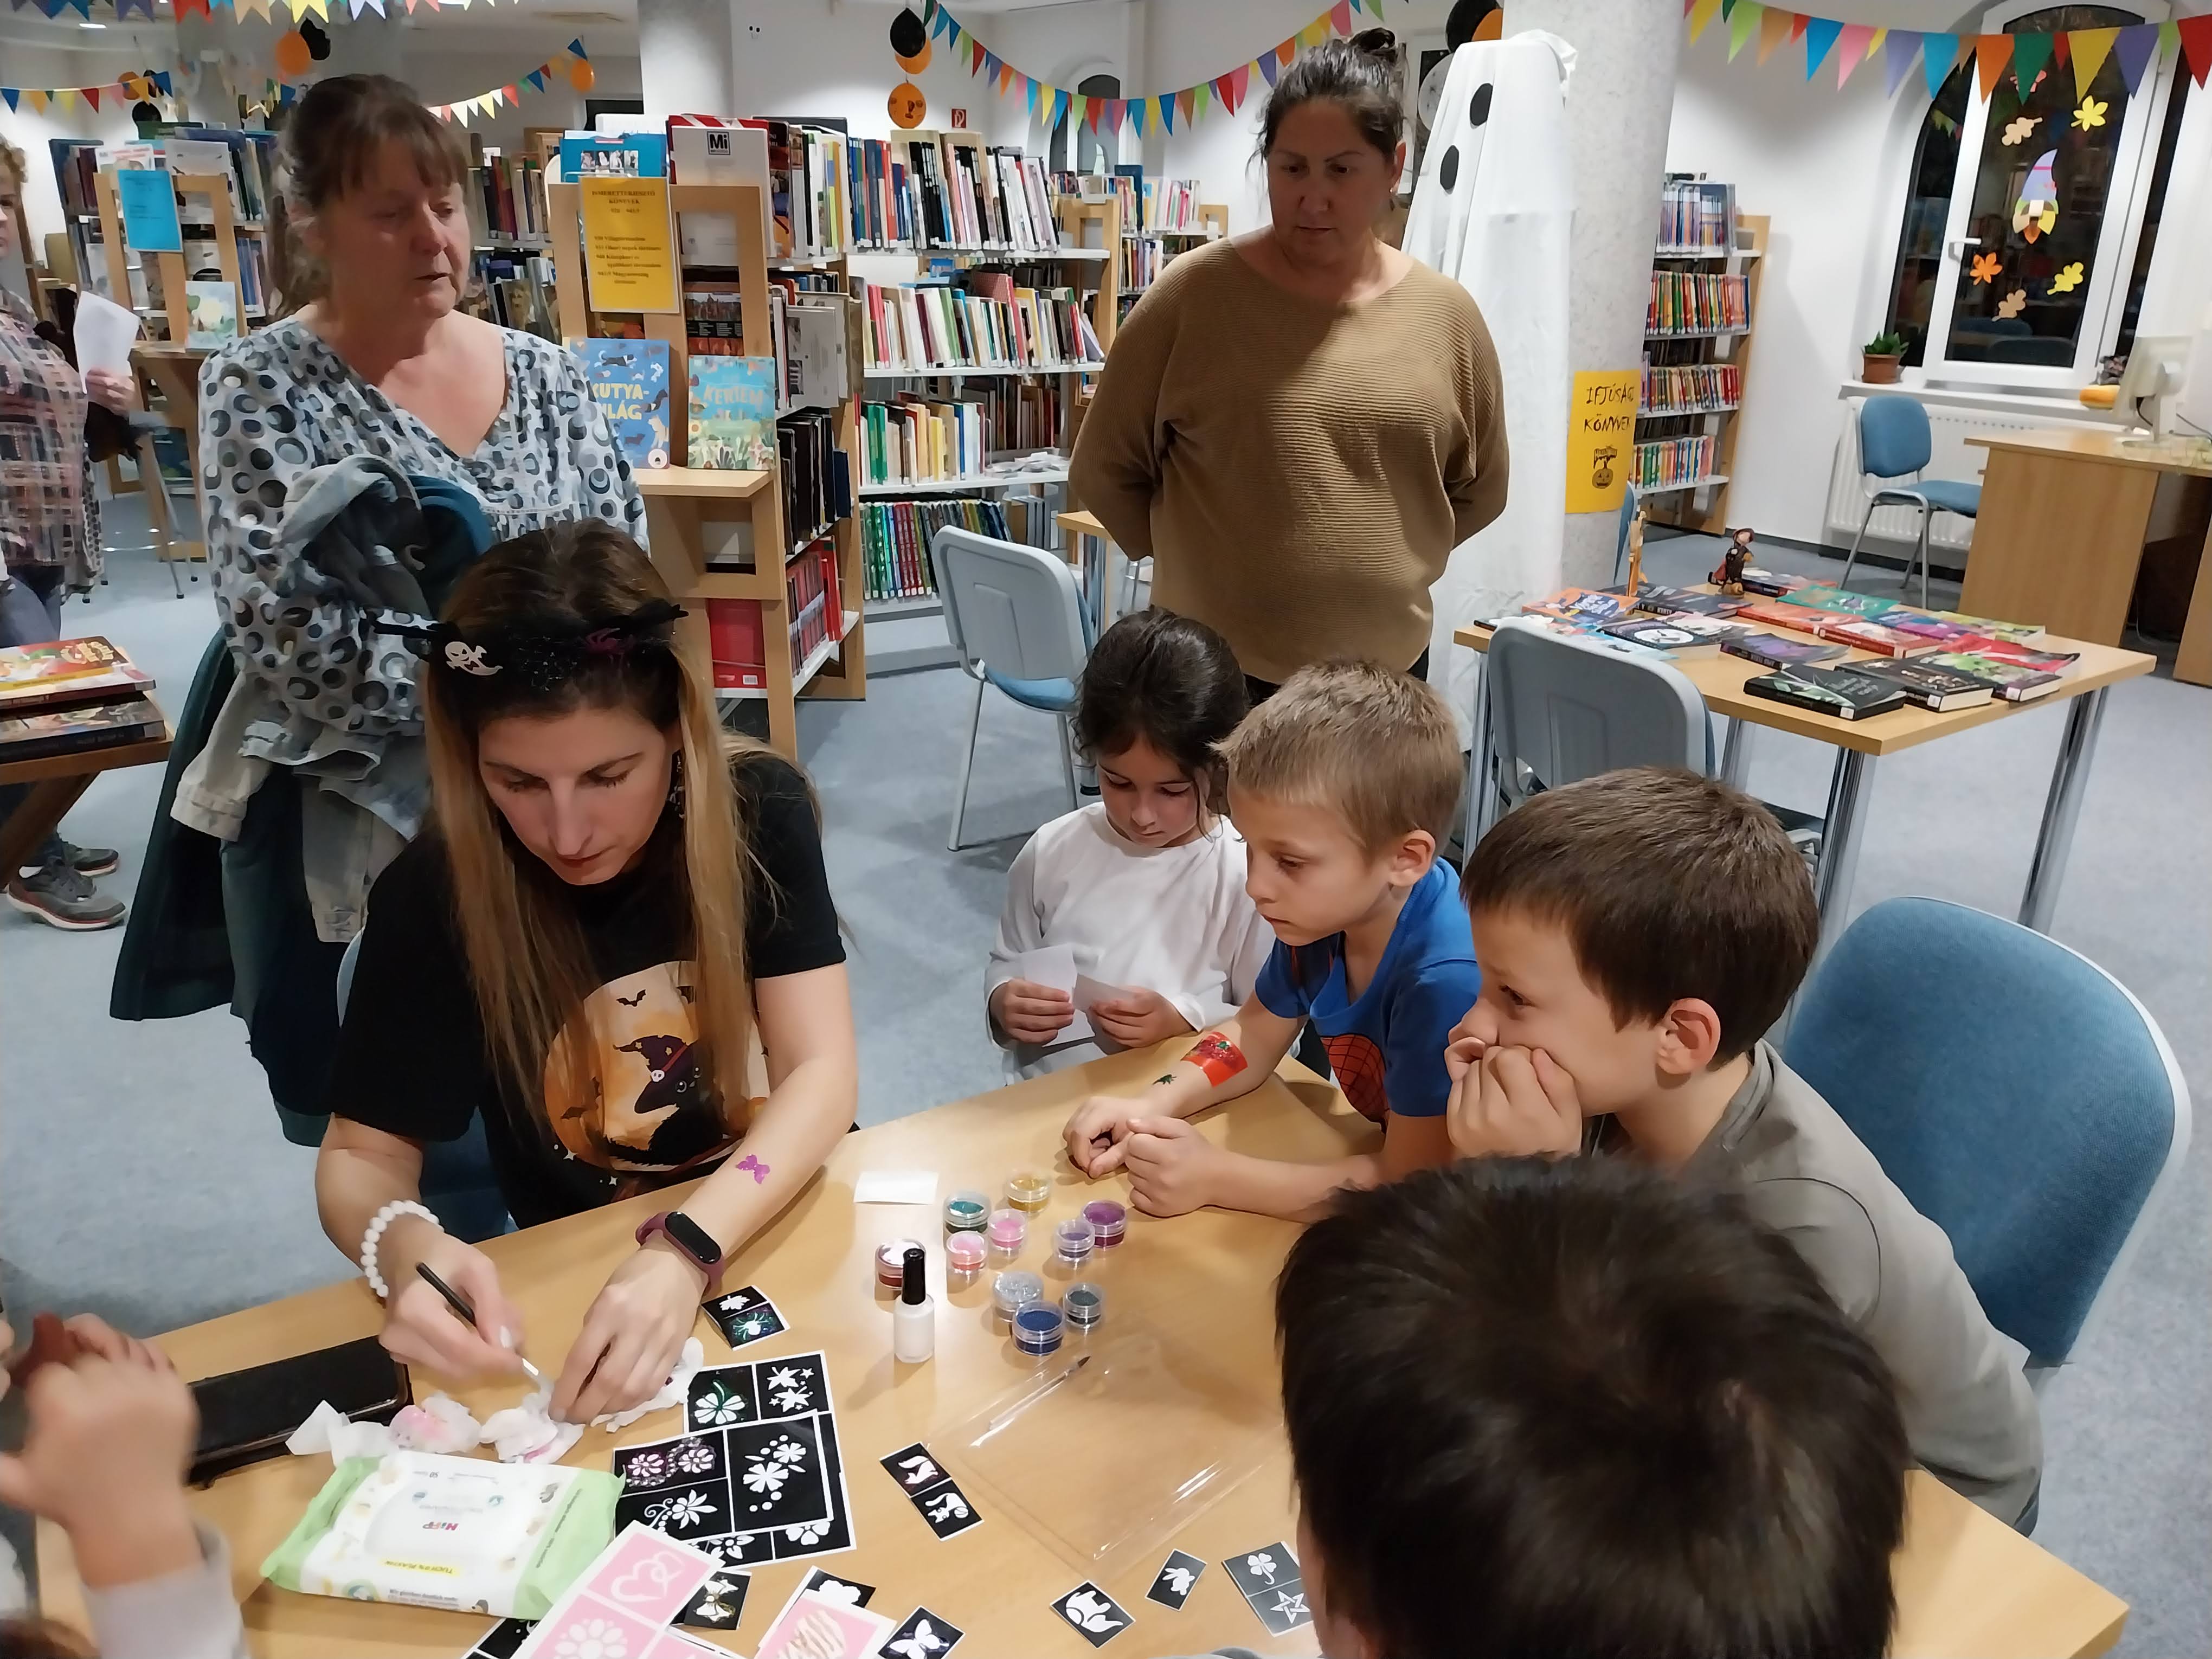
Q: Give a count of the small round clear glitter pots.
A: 10